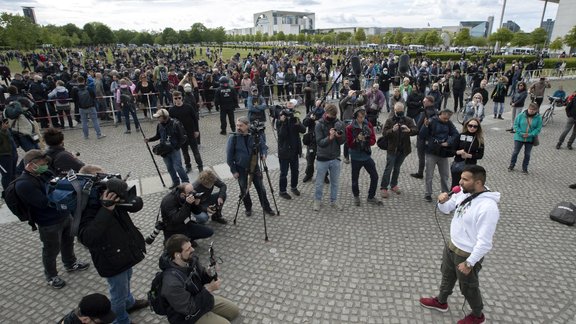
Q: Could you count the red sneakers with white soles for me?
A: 2